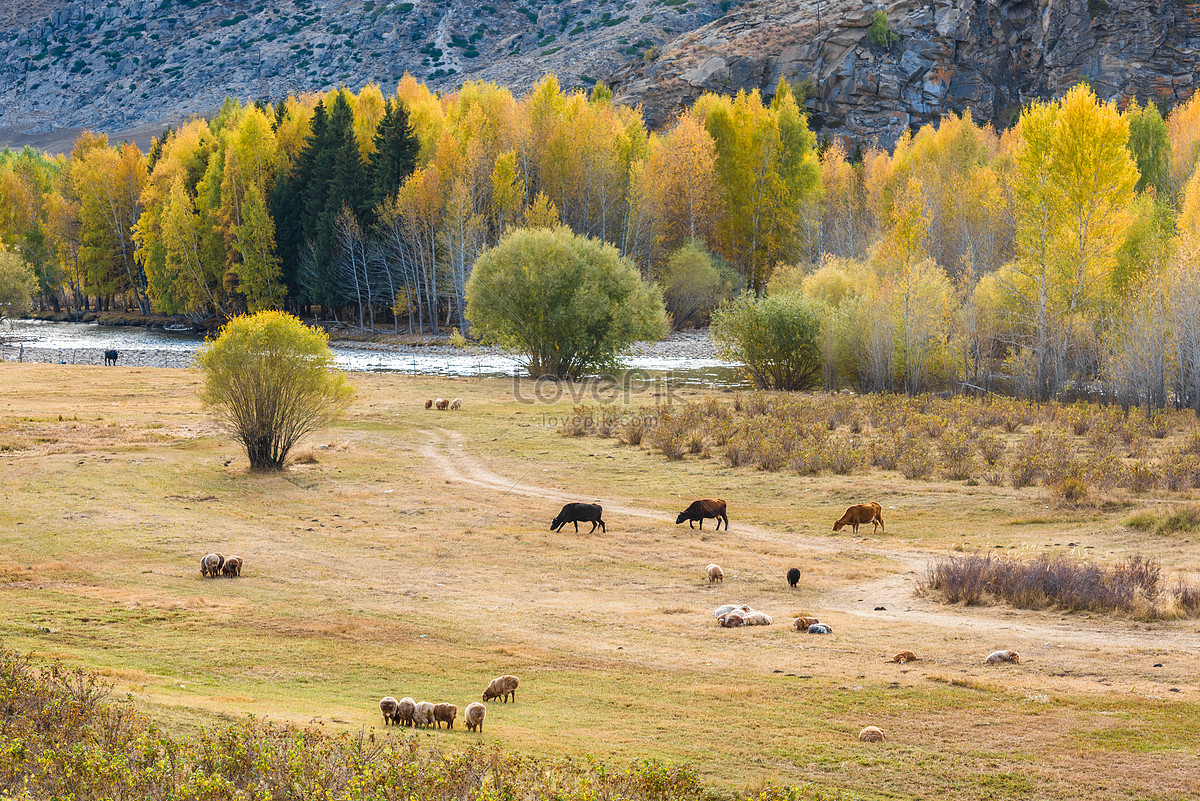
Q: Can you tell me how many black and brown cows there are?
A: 4